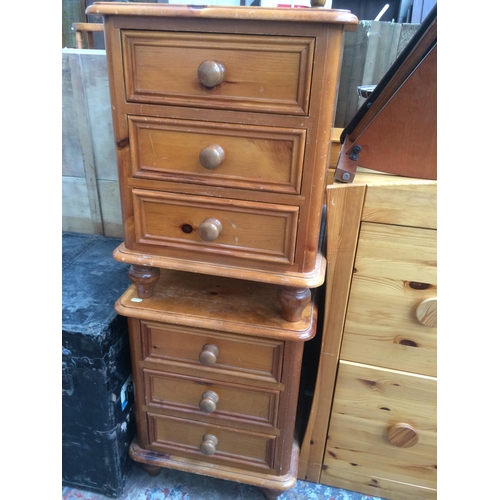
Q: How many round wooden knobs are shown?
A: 8